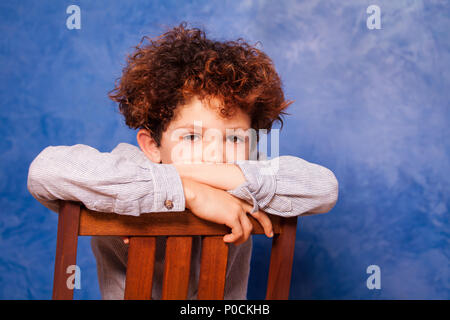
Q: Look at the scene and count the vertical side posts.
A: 2